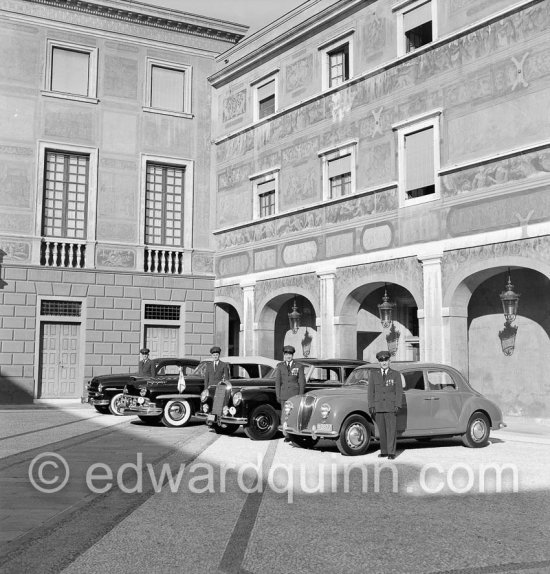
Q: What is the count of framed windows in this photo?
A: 10